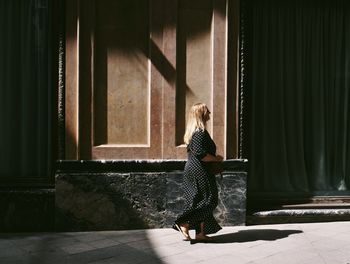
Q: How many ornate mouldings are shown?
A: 2